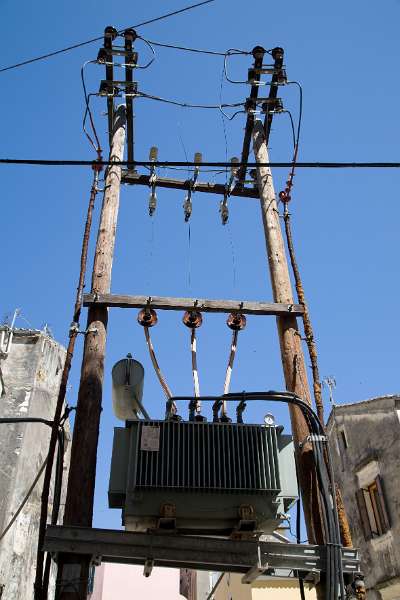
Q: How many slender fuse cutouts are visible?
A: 3